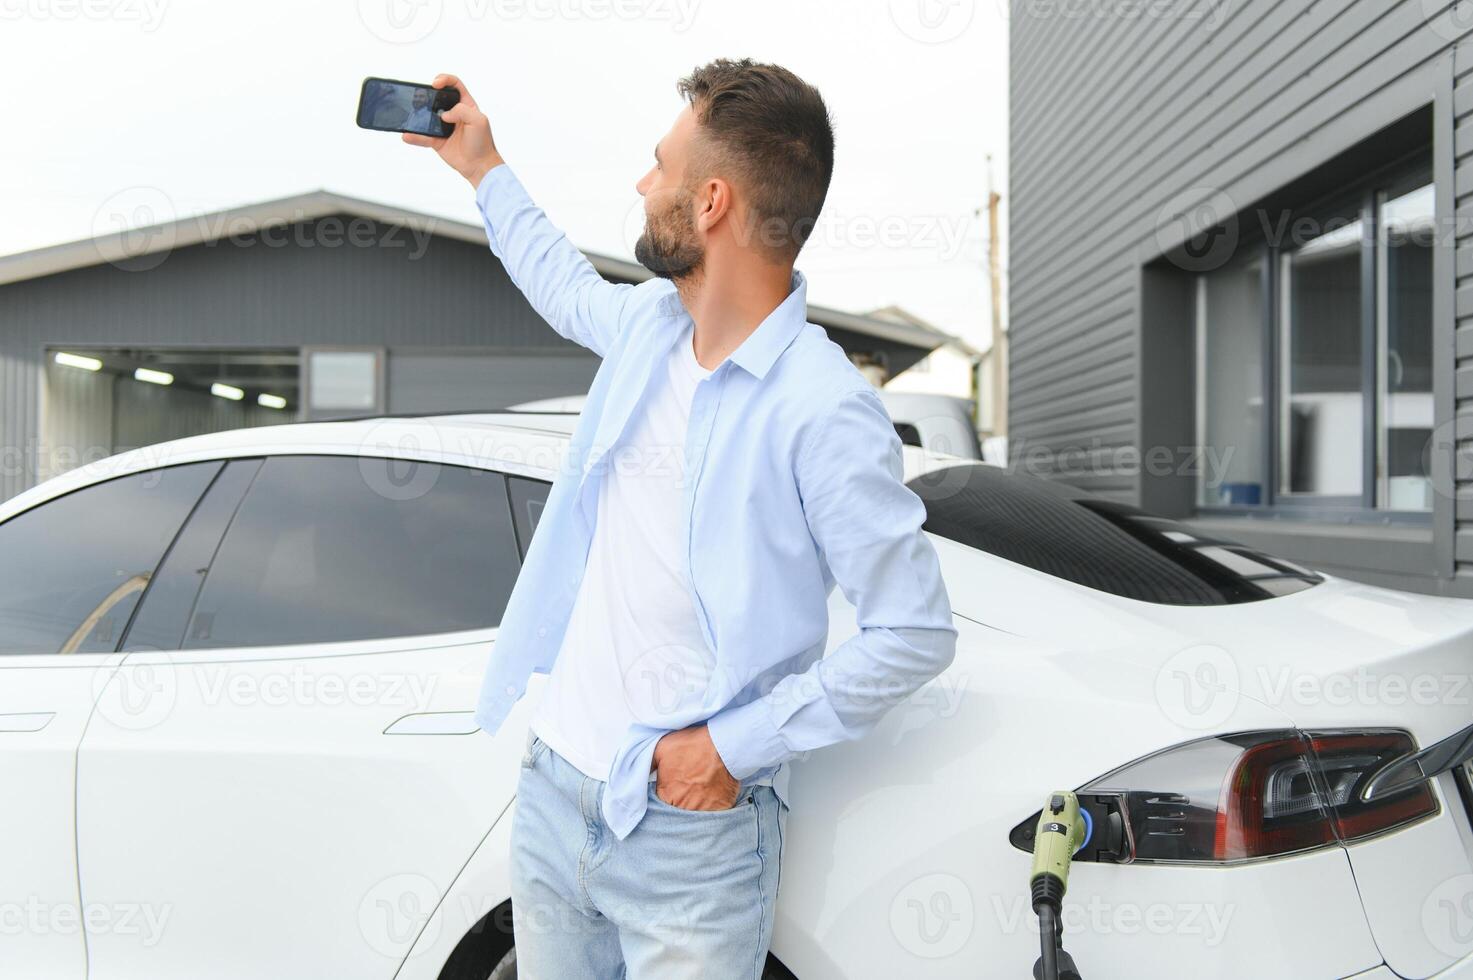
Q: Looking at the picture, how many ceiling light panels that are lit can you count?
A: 4